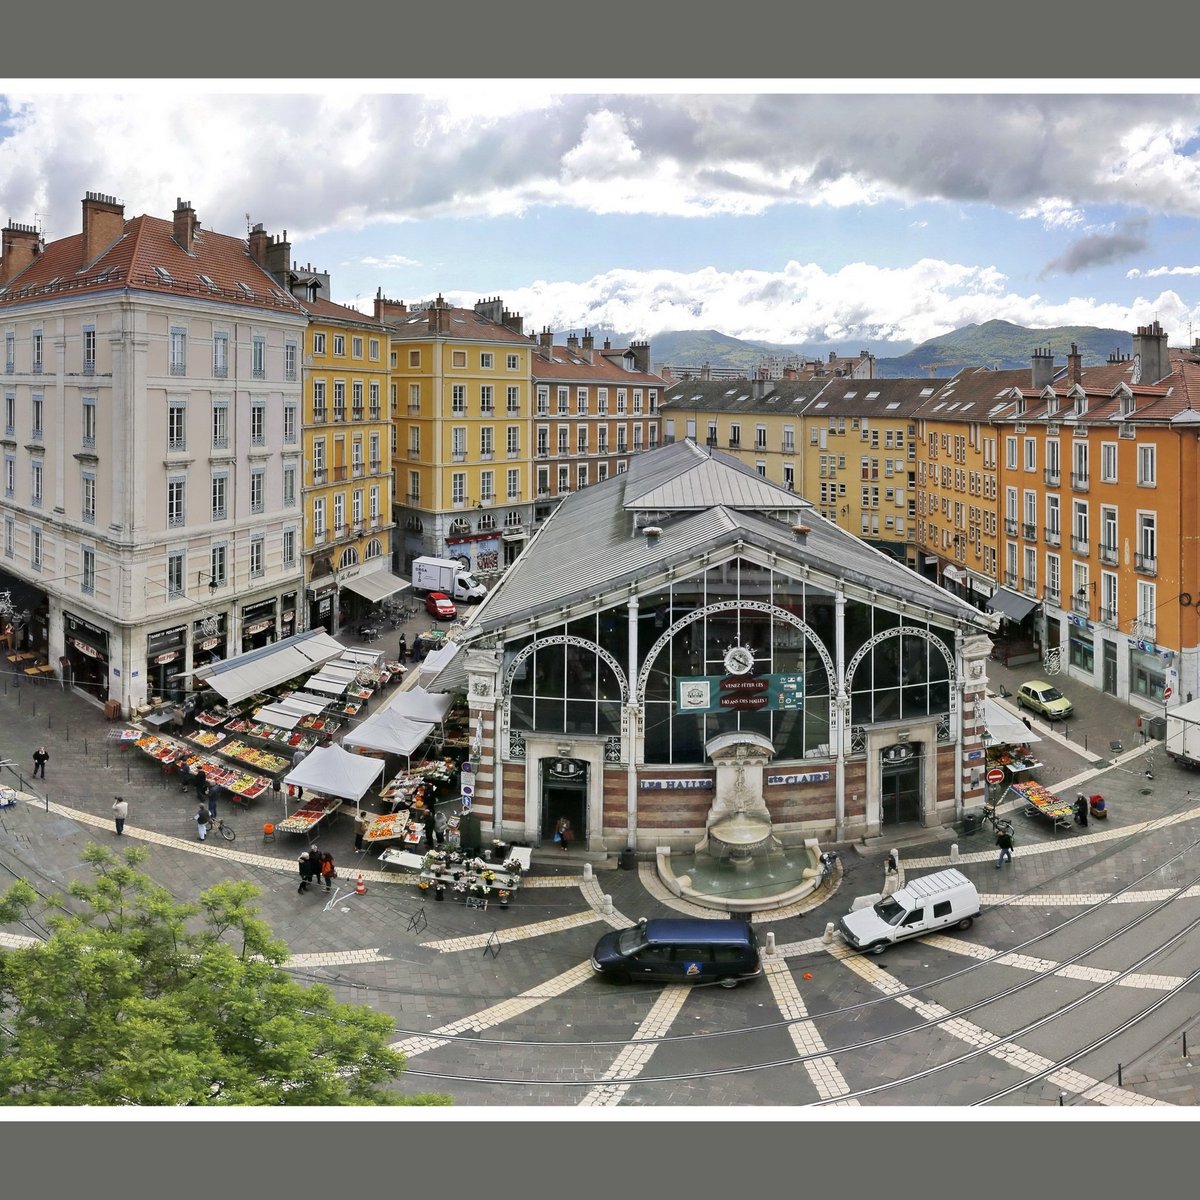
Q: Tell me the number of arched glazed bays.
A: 3